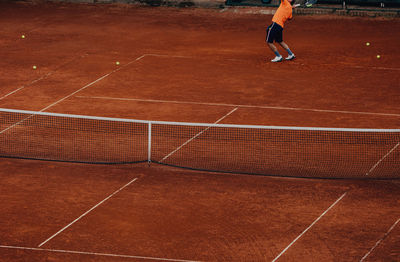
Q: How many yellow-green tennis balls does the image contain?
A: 5